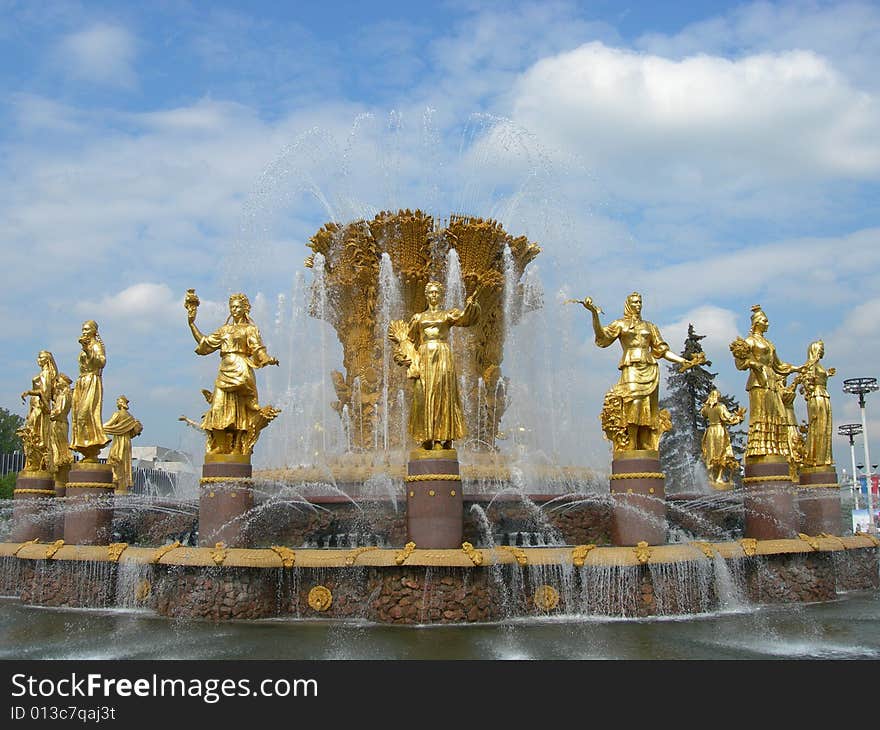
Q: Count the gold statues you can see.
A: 11